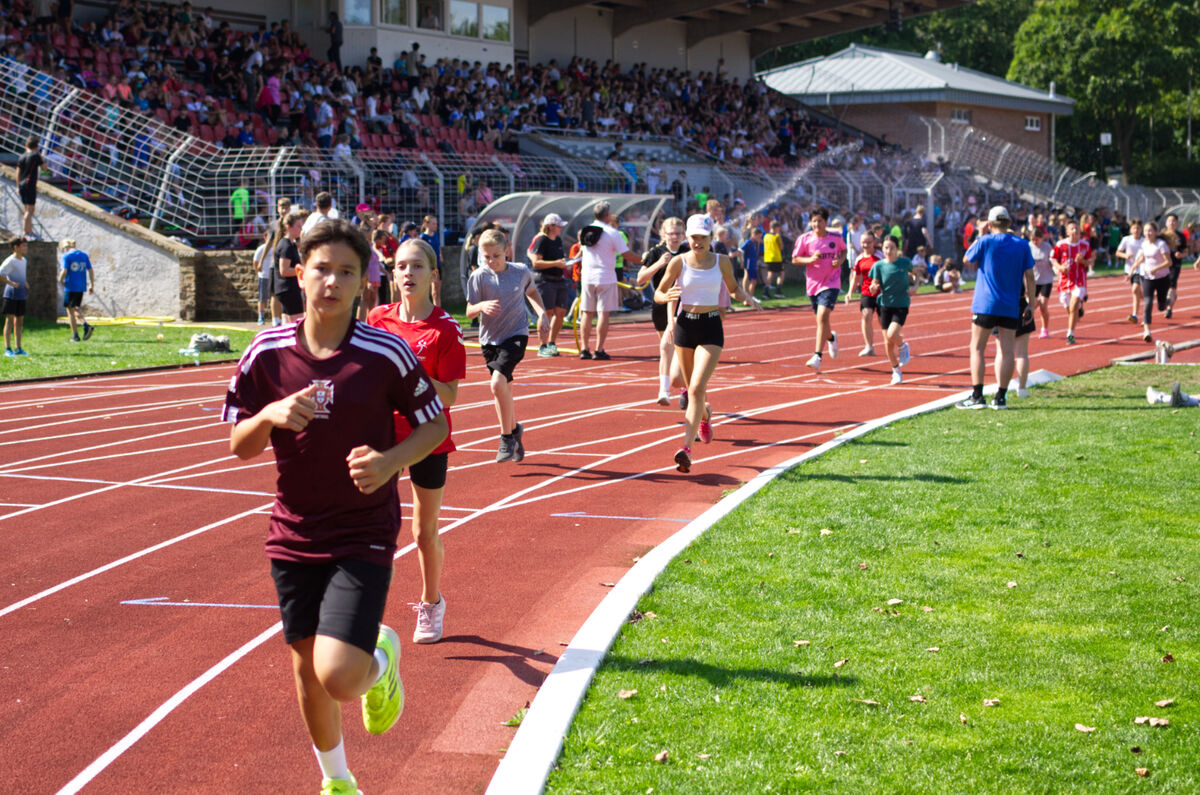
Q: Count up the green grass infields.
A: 1